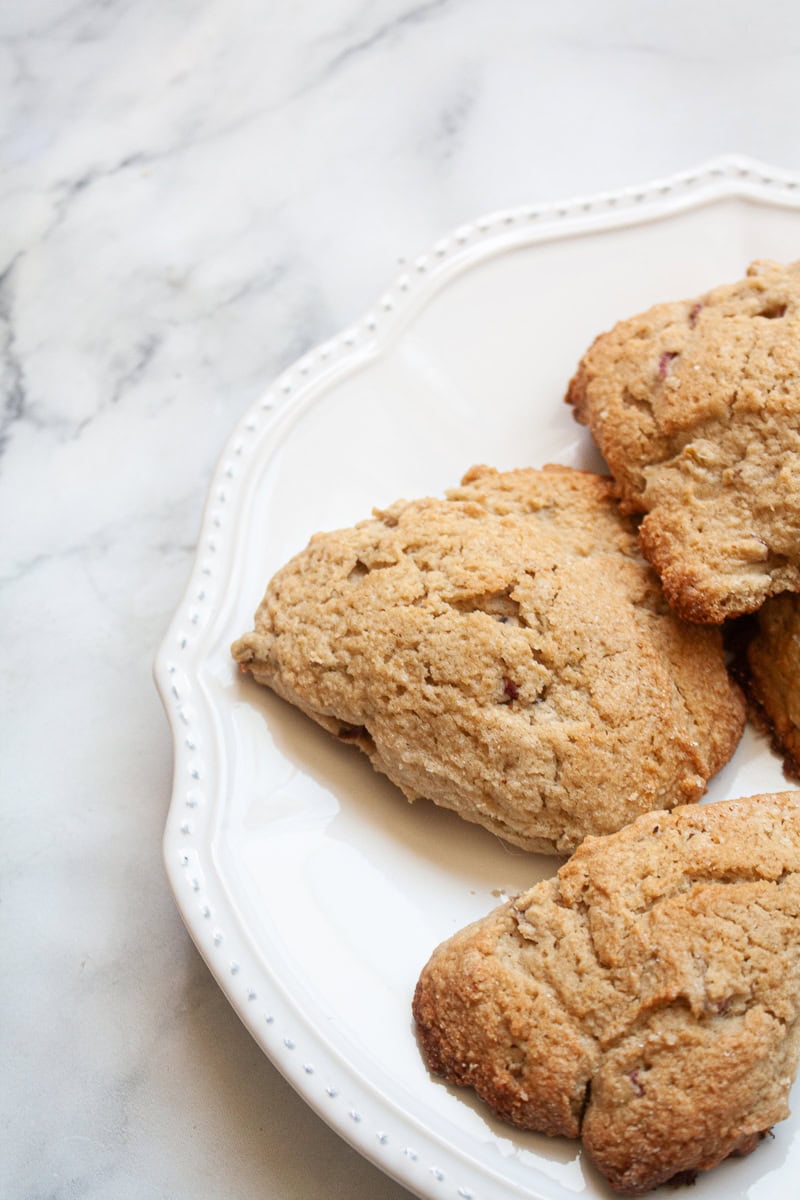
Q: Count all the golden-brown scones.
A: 4